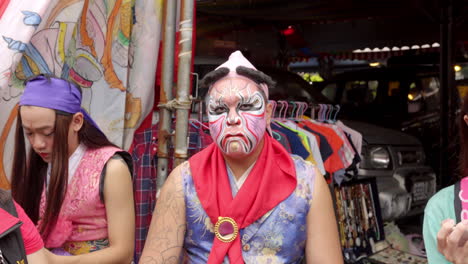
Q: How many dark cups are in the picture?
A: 0